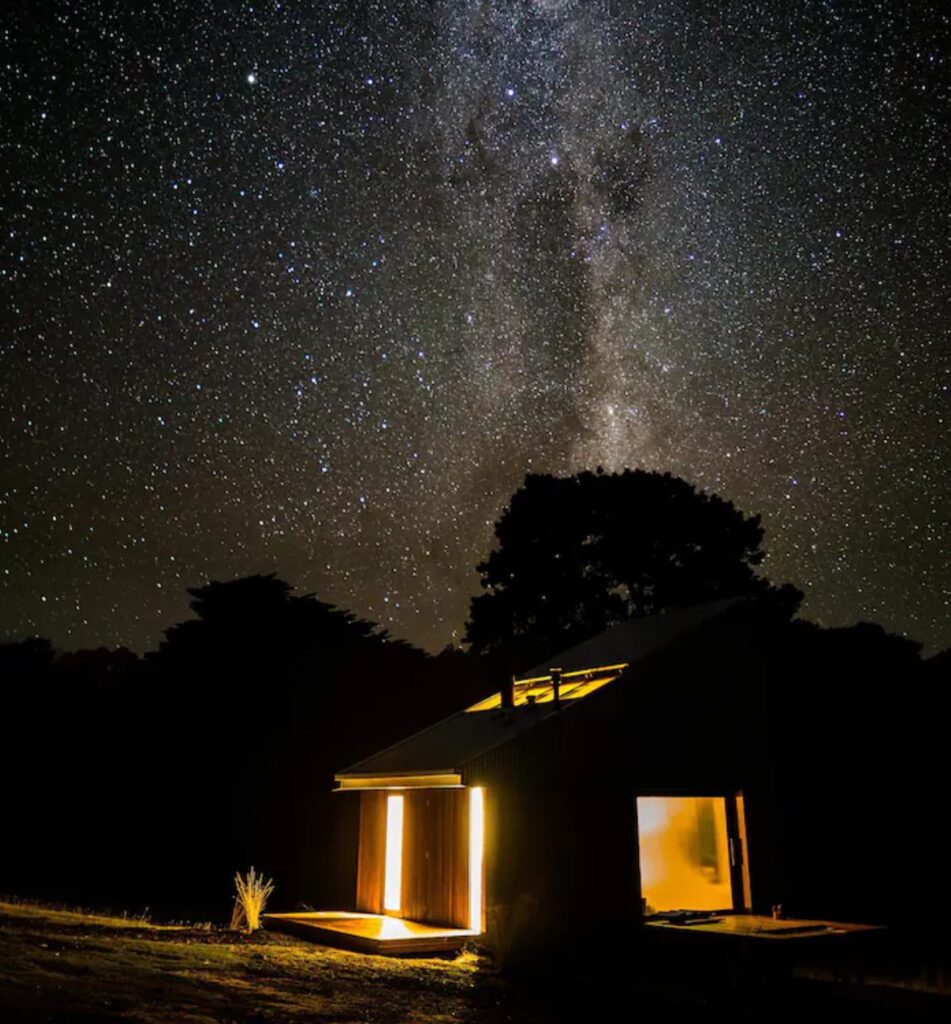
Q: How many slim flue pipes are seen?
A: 2